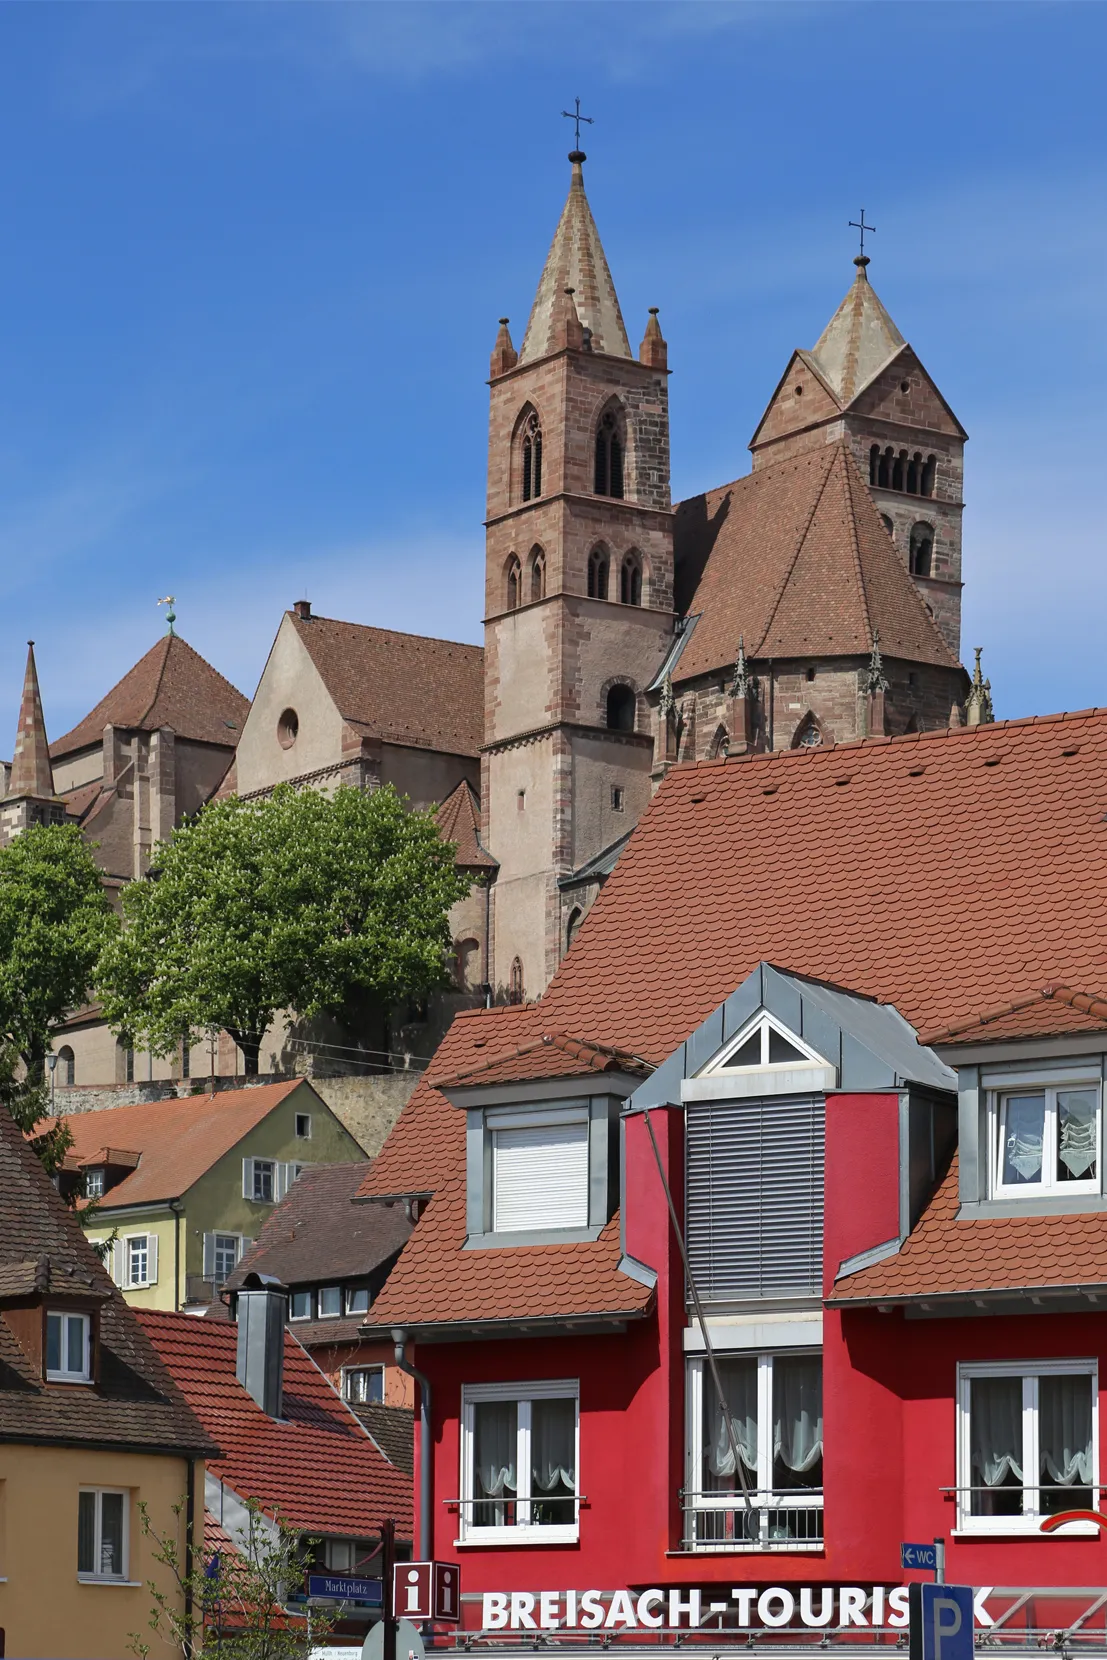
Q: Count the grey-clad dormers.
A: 3